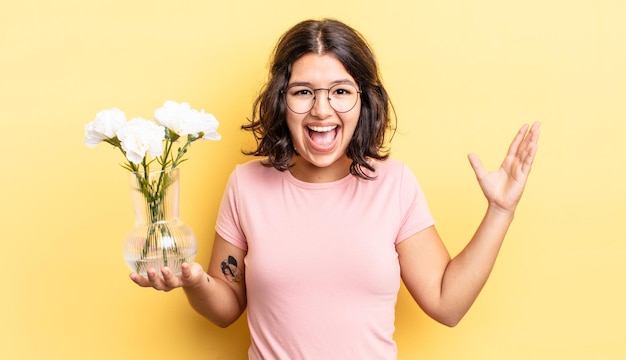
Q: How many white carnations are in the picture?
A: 4